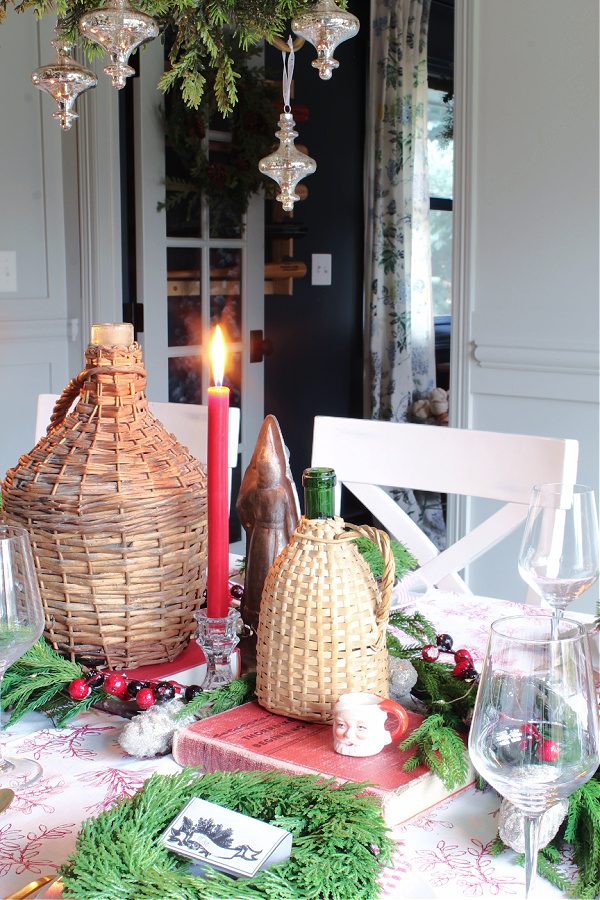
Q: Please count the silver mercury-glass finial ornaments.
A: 4